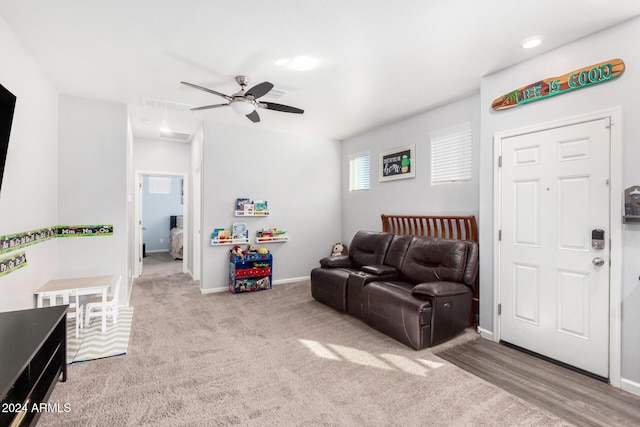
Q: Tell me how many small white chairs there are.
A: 2